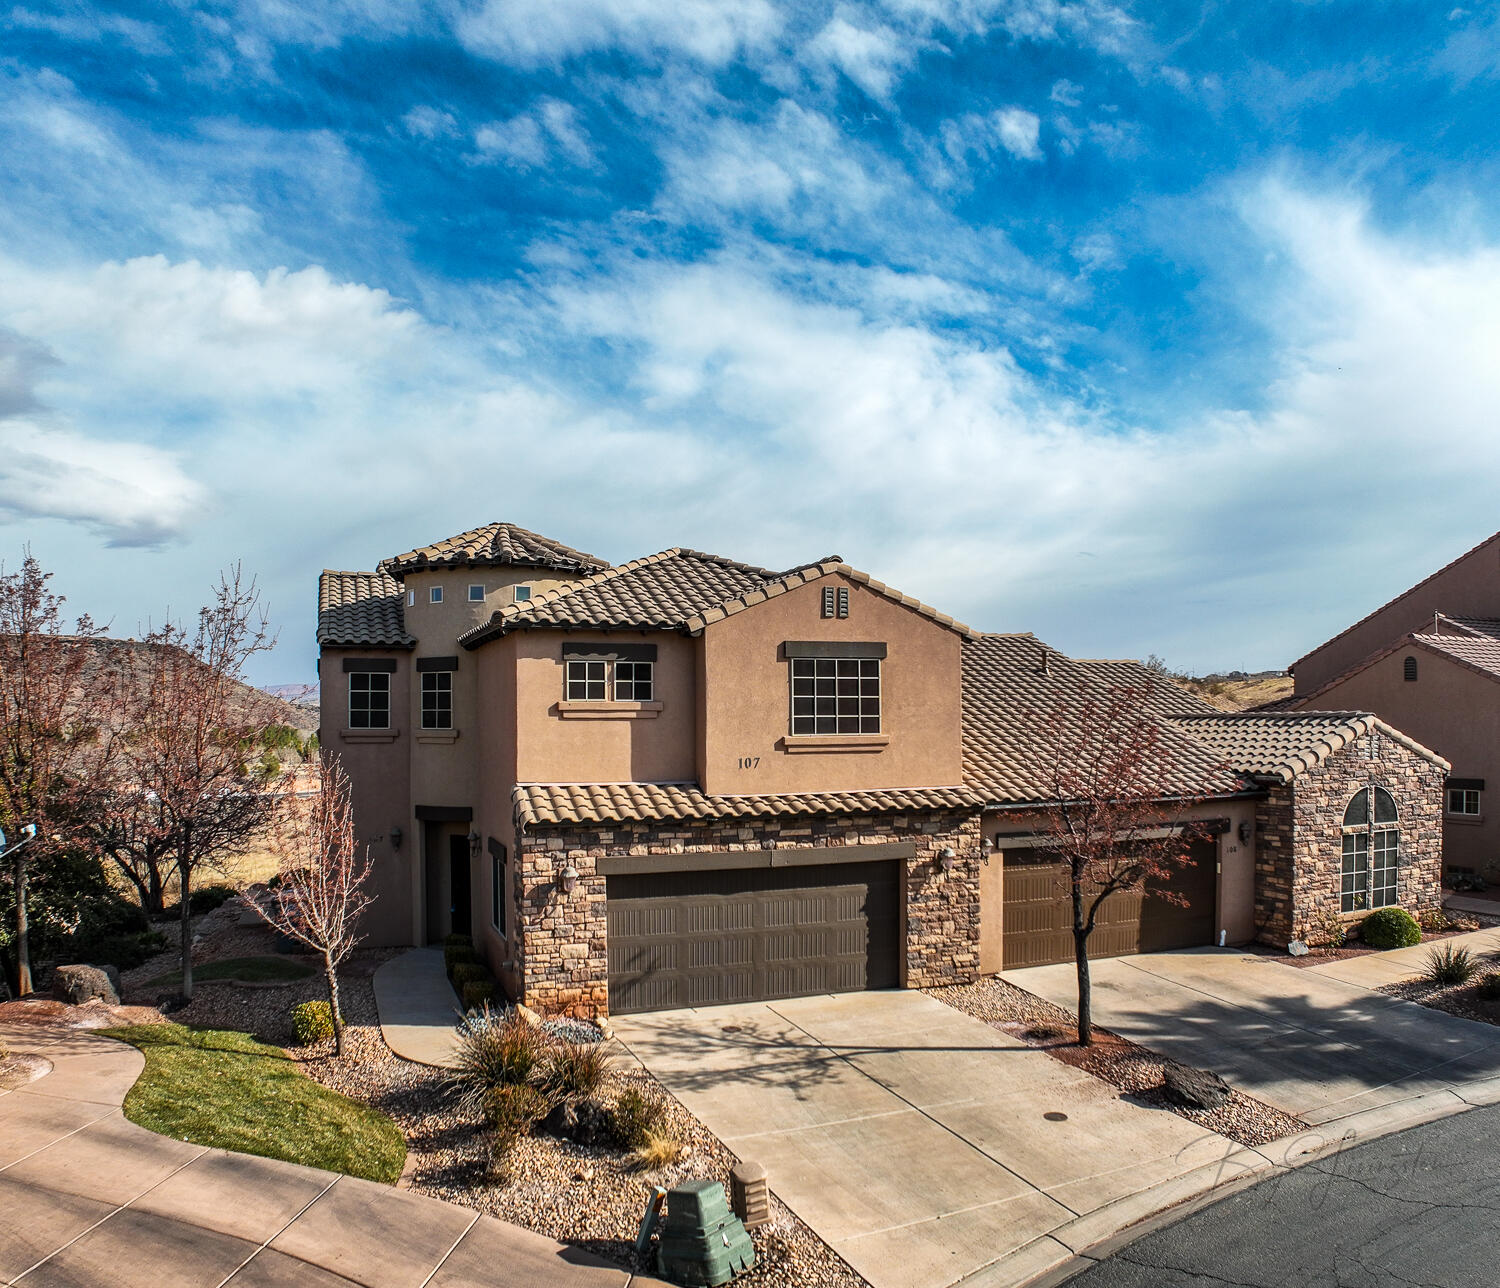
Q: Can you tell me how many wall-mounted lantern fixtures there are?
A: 6